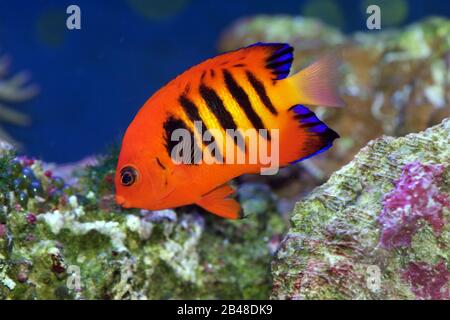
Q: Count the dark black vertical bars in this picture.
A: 5